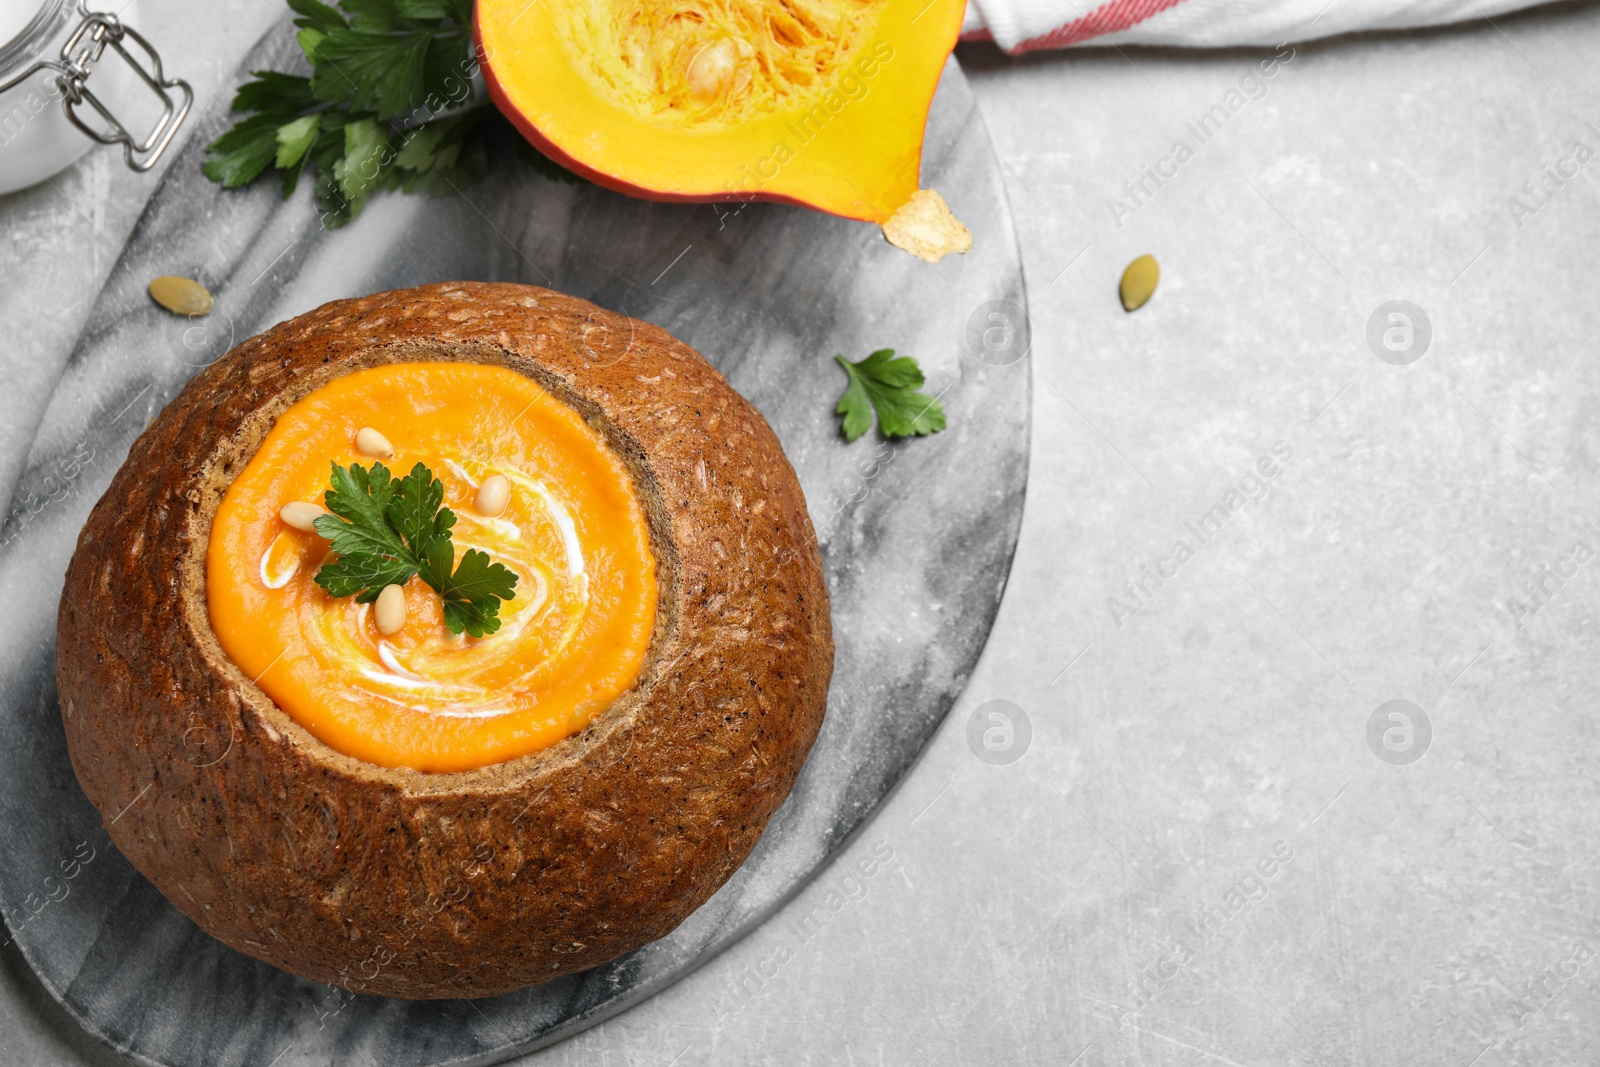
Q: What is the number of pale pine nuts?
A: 4